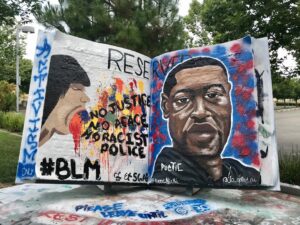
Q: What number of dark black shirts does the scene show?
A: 1